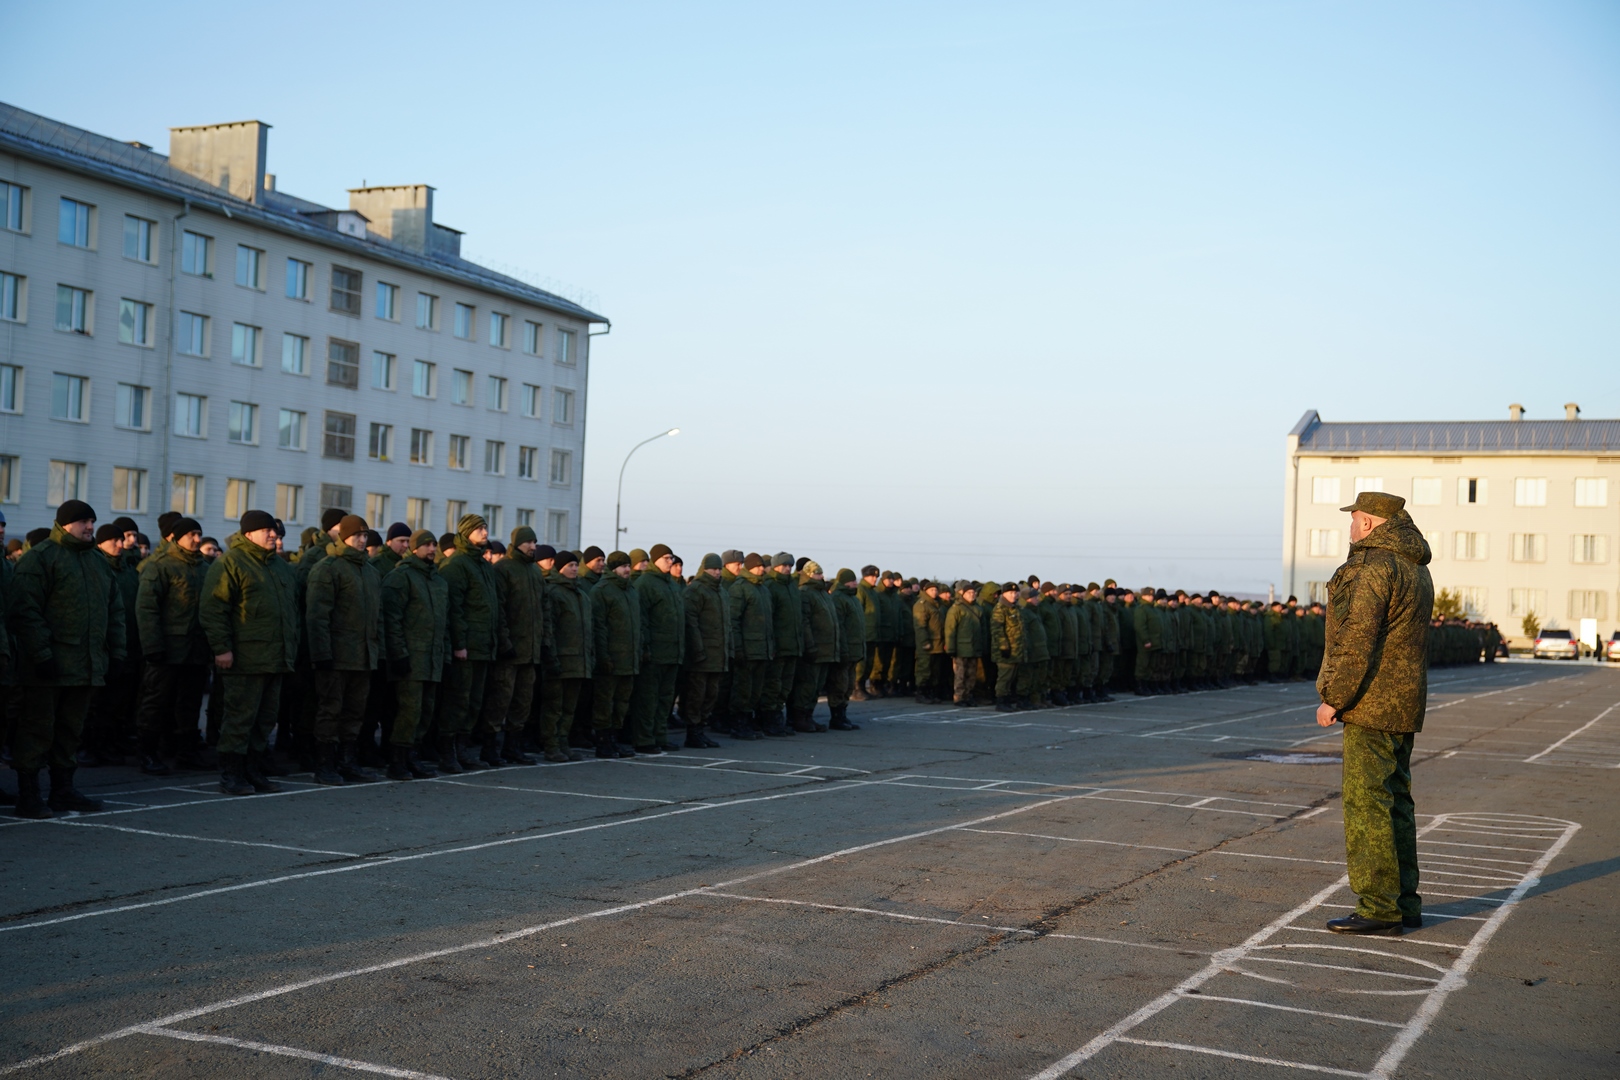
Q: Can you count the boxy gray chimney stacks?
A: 2